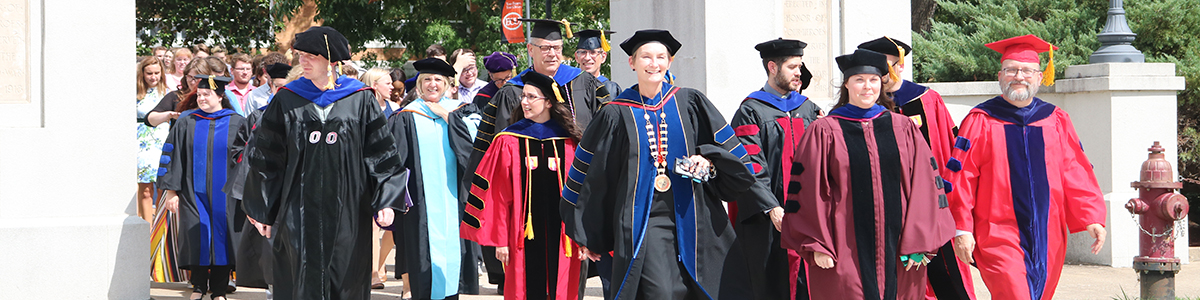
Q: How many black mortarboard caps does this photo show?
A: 3